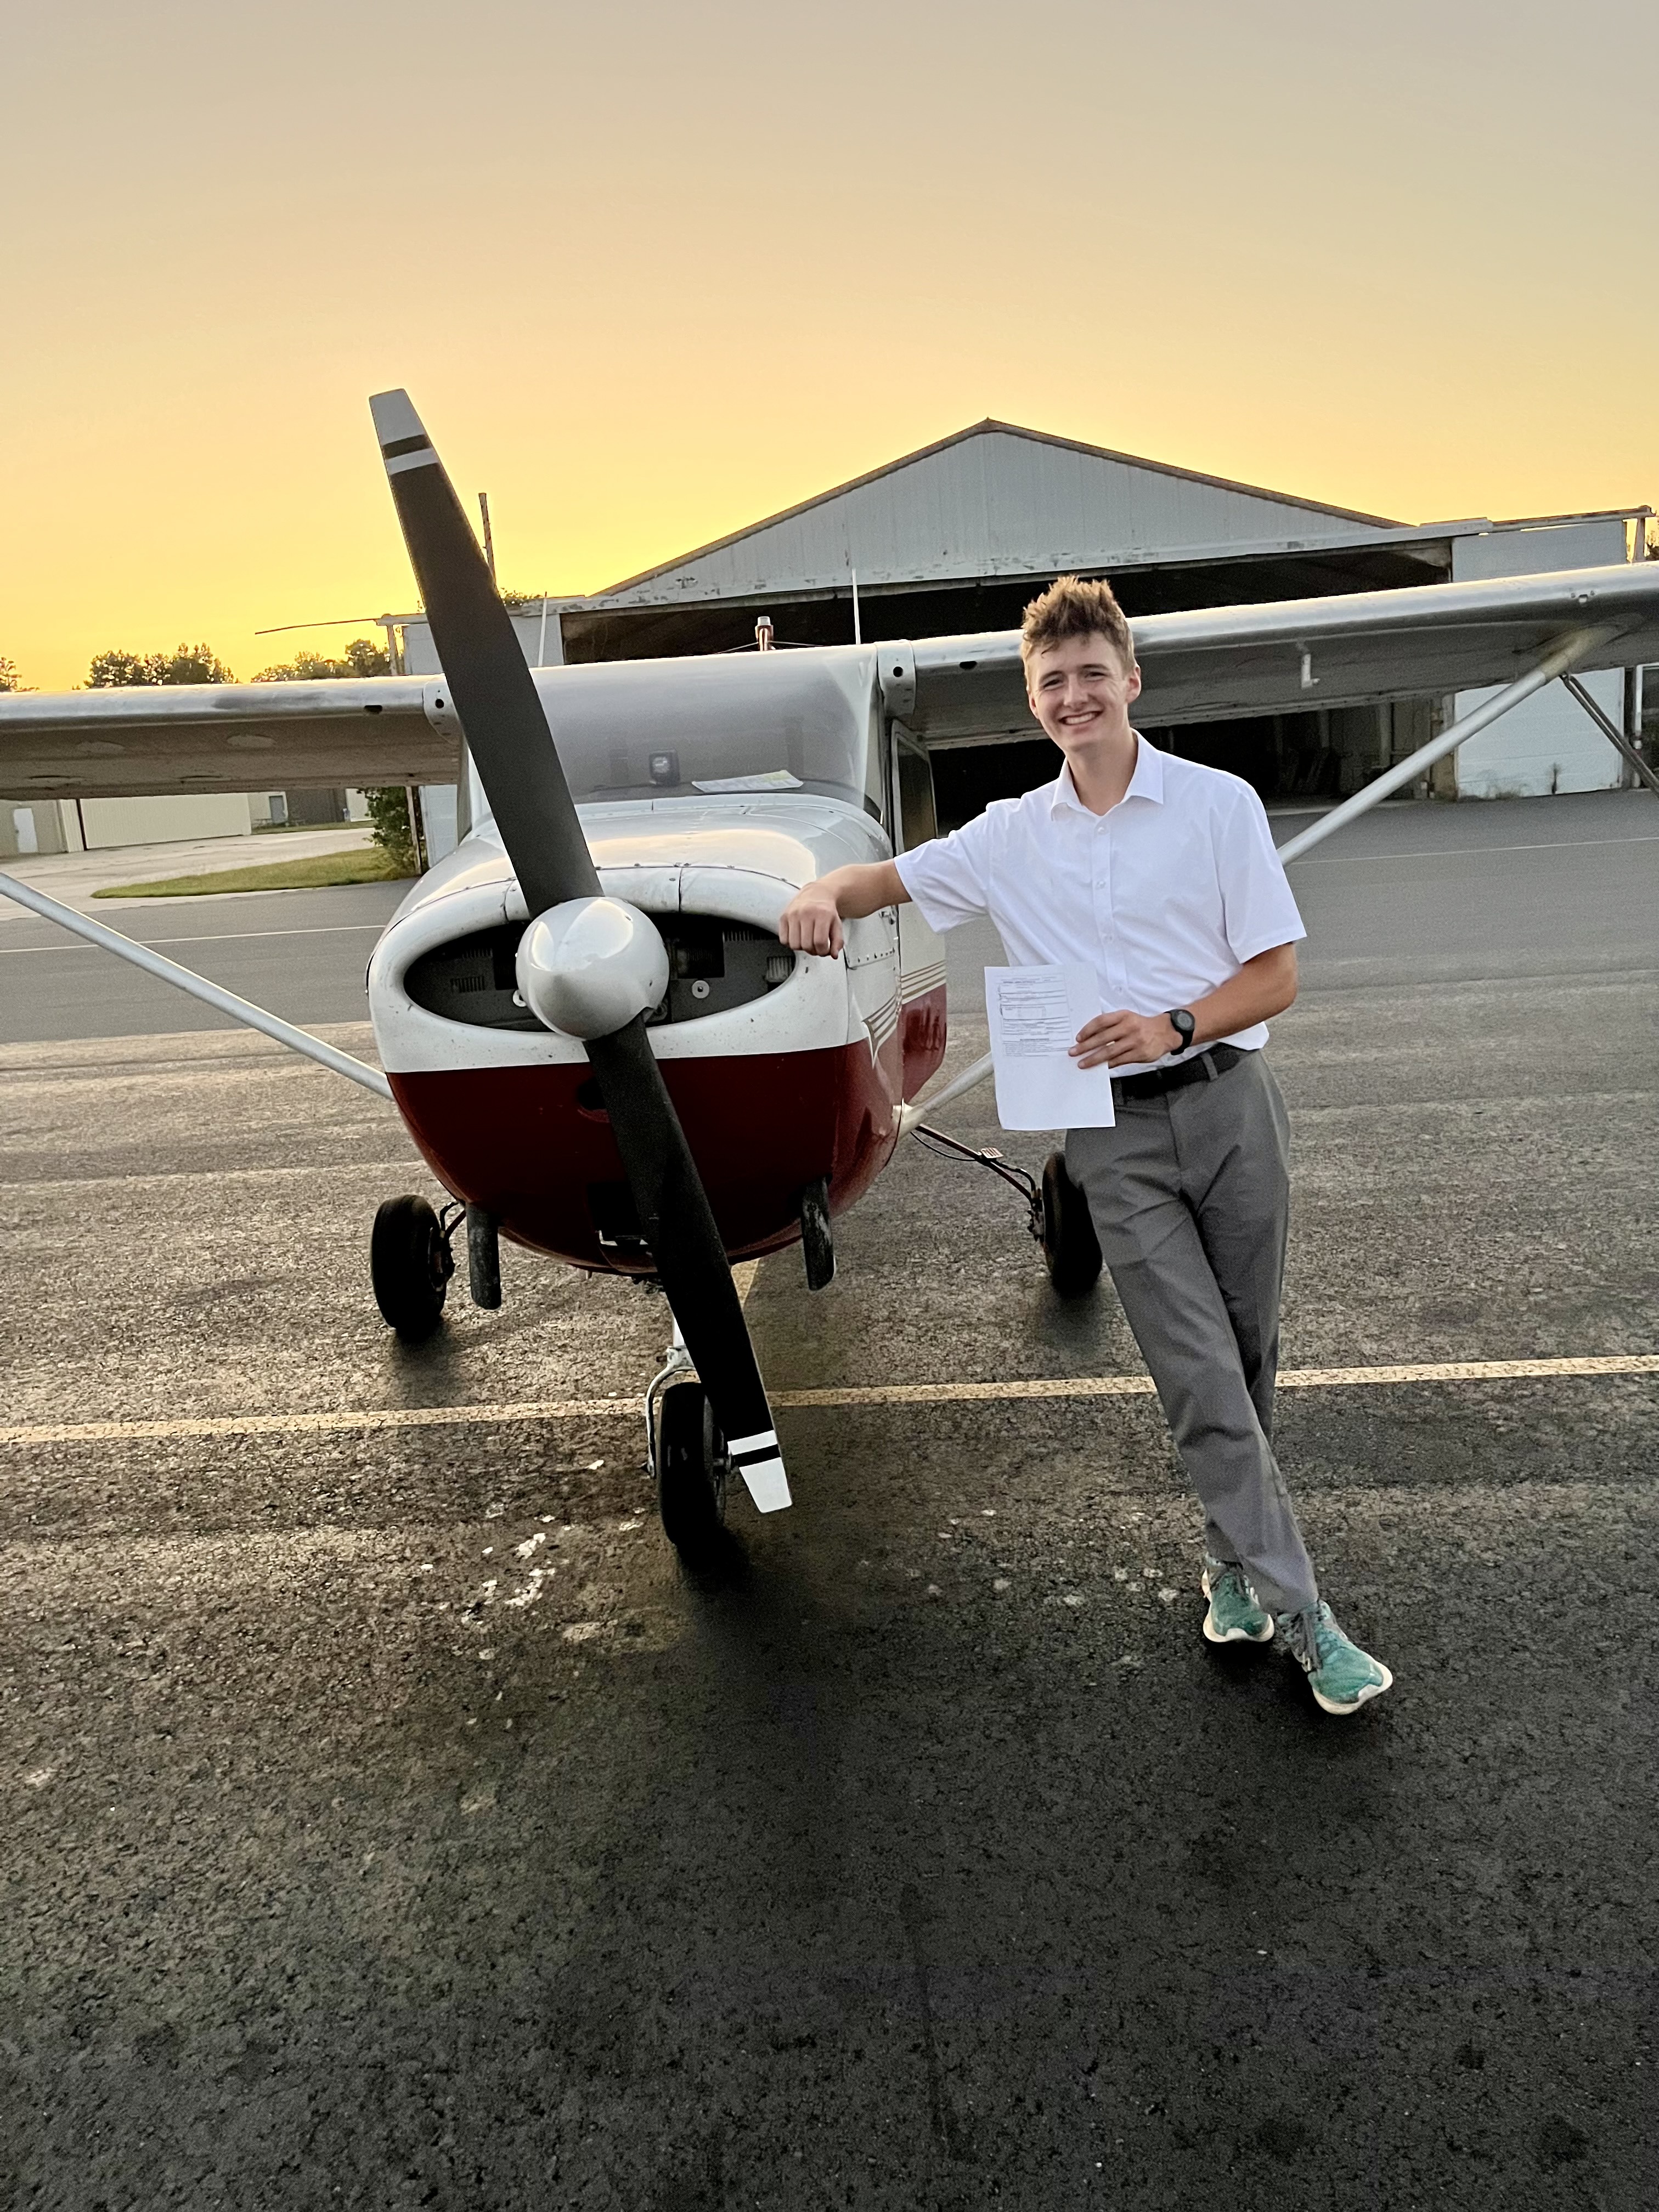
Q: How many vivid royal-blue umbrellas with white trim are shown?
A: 0